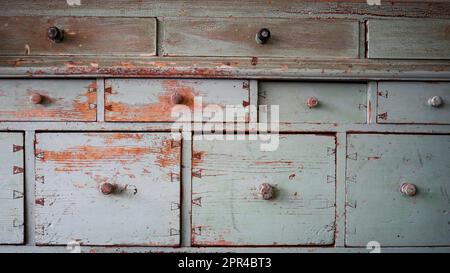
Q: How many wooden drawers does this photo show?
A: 11